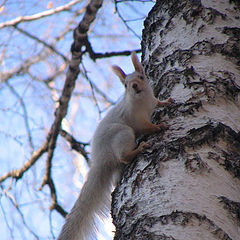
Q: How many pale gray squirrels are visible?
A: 1